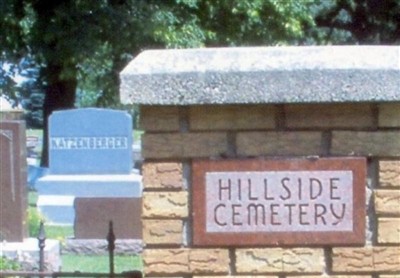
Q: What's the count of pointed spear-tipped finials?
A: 2